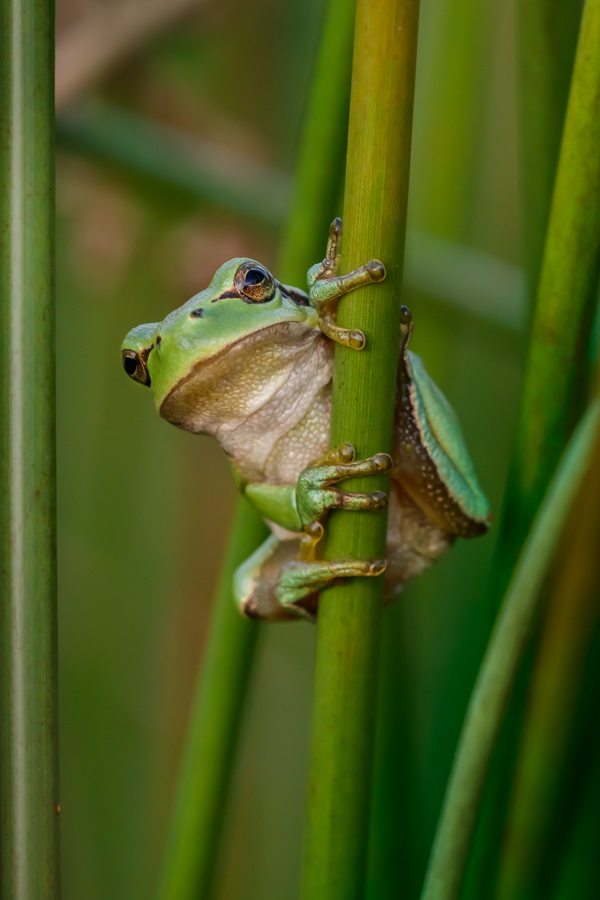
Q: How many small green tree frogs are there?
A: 1